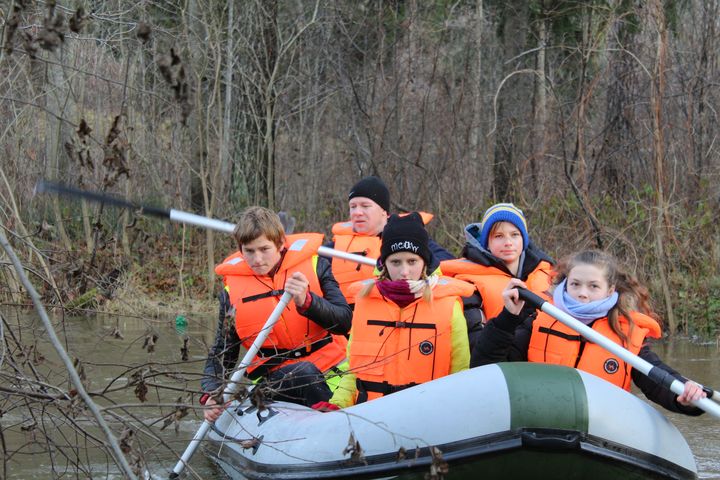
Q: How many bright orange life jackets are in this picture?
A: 5